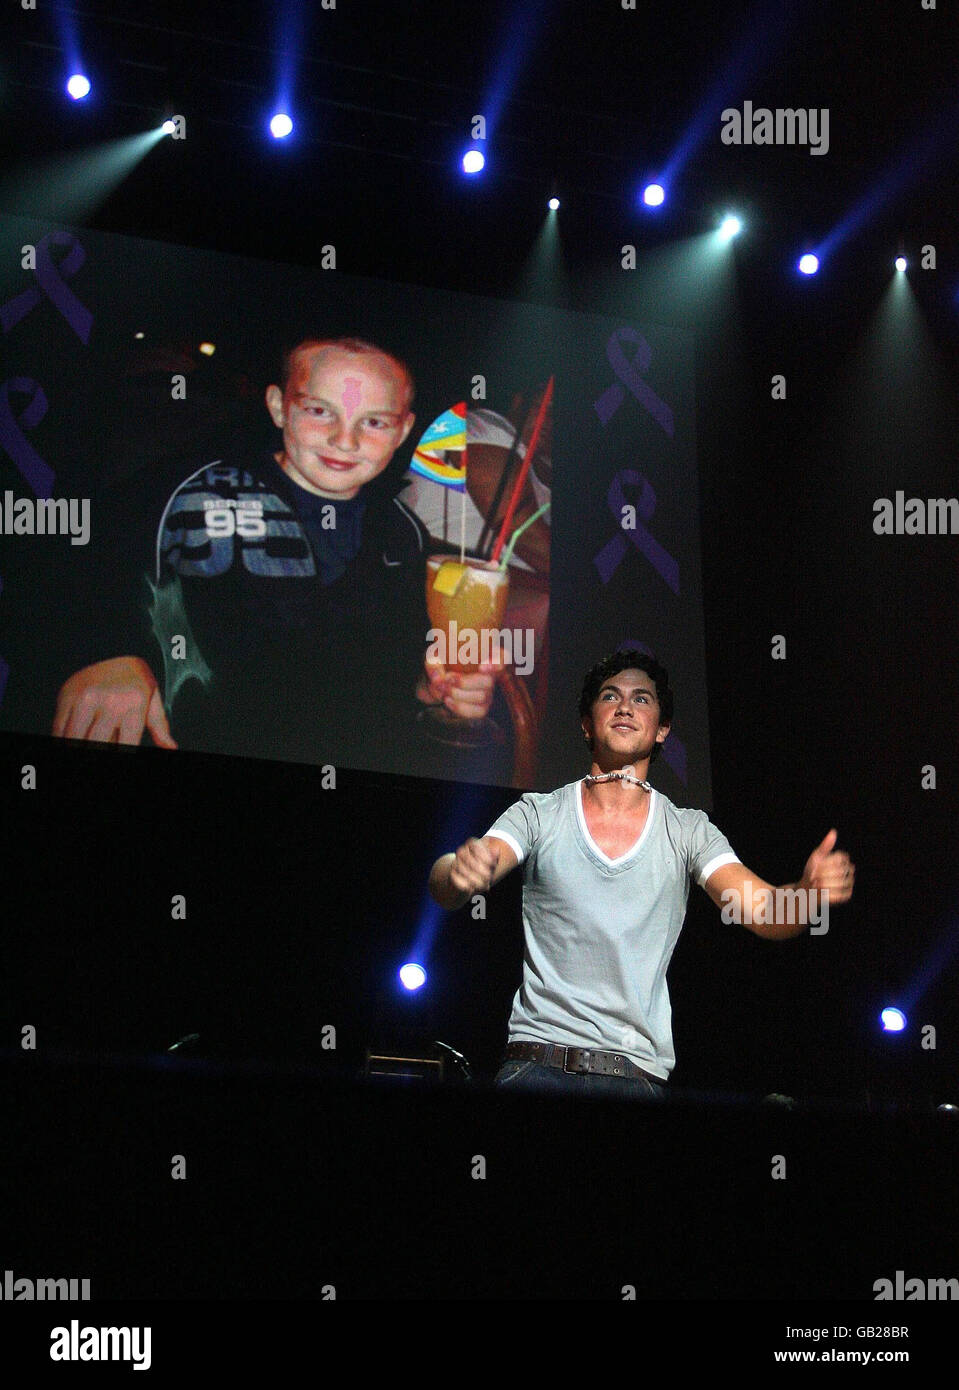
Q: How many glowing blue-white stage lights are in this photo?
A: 11